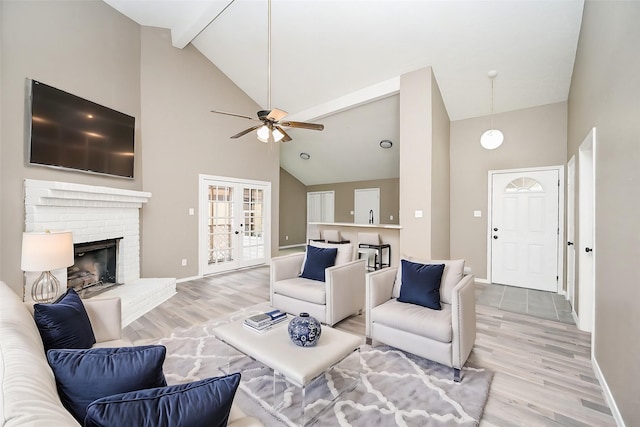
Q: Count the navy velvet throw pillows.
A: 5